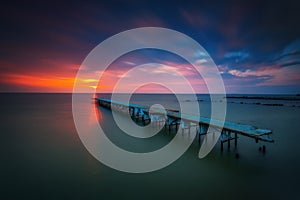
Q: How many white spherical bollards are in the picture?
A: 0